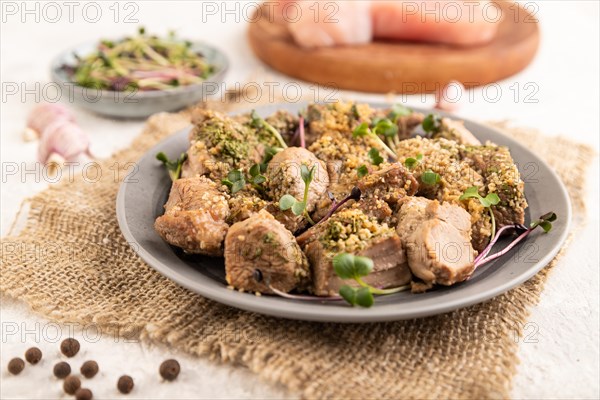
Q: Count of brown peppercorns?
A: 9